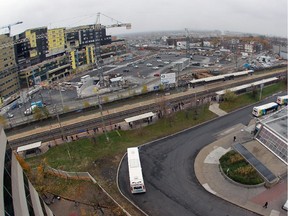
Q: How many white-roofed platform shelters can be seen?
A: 4